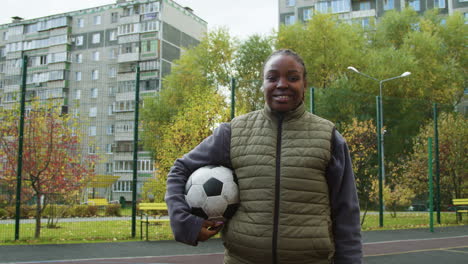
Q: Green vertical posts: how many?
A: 7